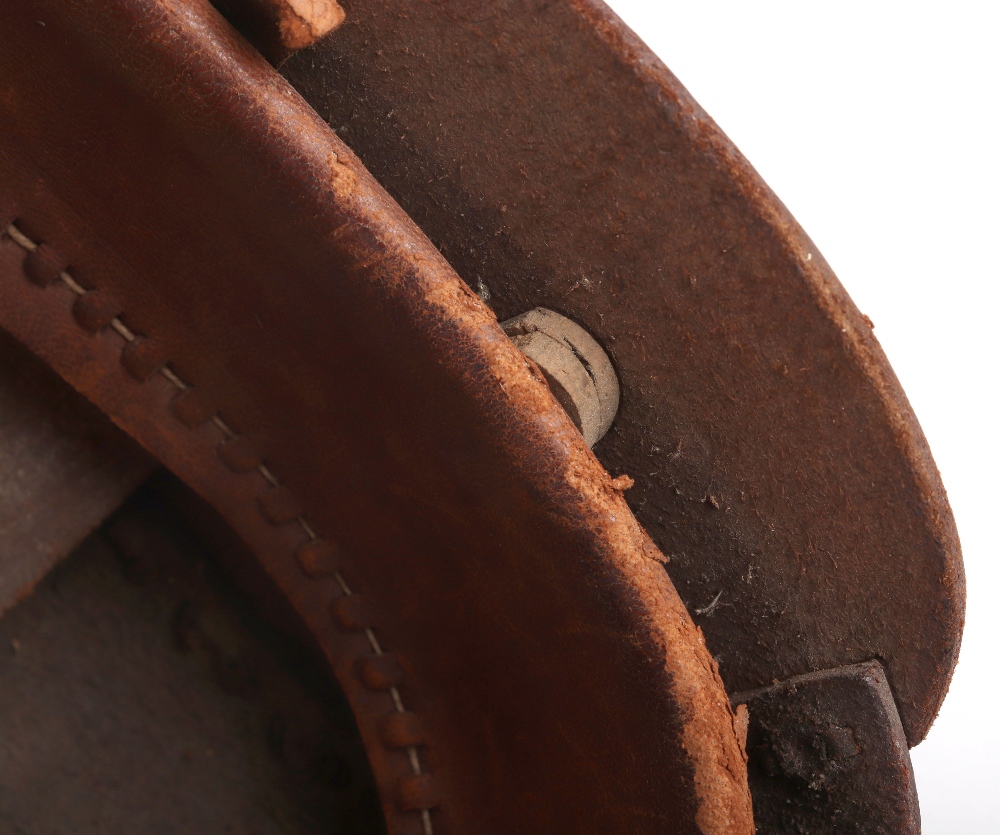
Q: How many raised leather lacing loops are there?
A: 11